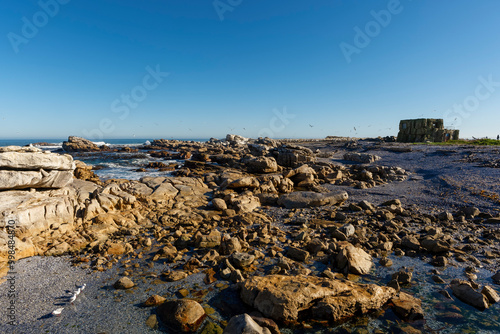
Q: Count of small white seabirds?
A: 4